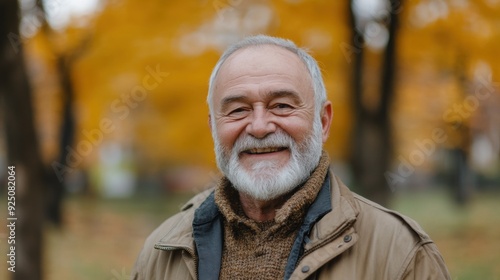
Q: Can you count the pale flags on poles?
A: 0